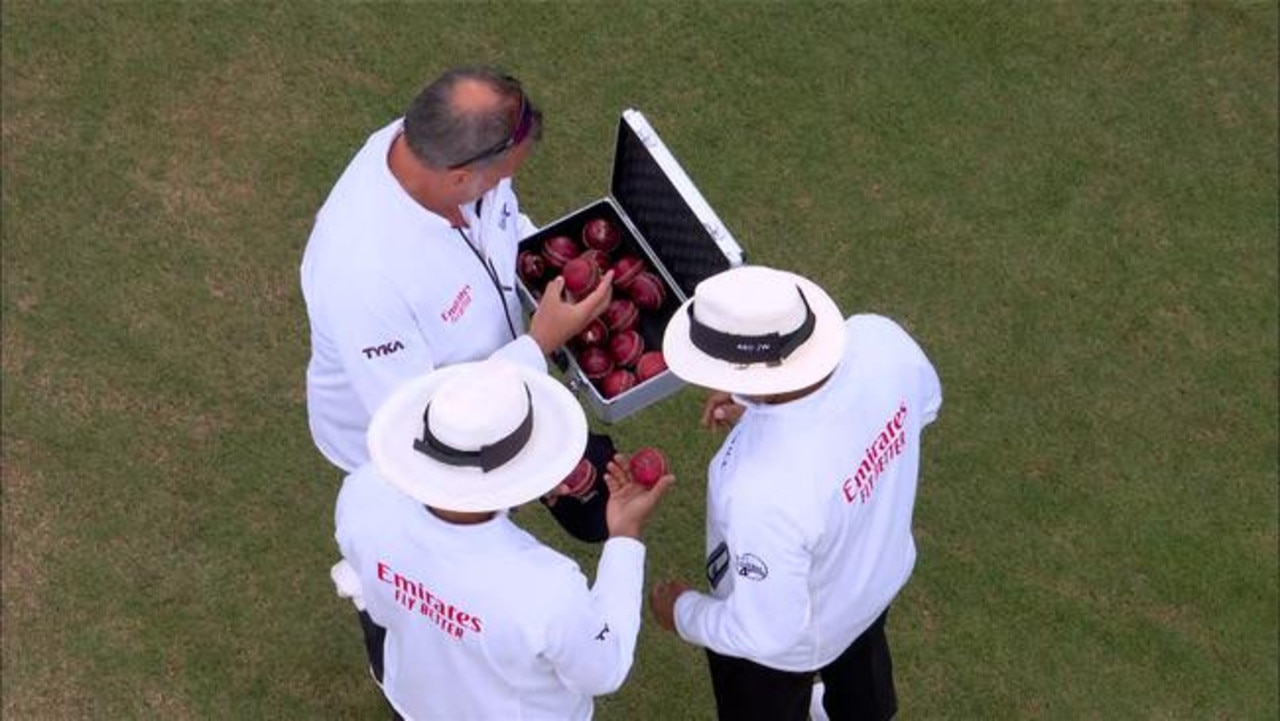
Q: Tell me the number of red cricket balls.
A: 15